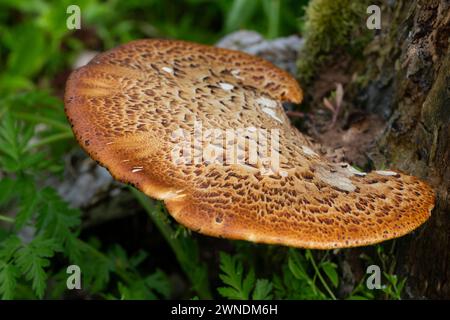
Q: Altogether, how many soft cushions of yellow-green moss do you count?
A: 1